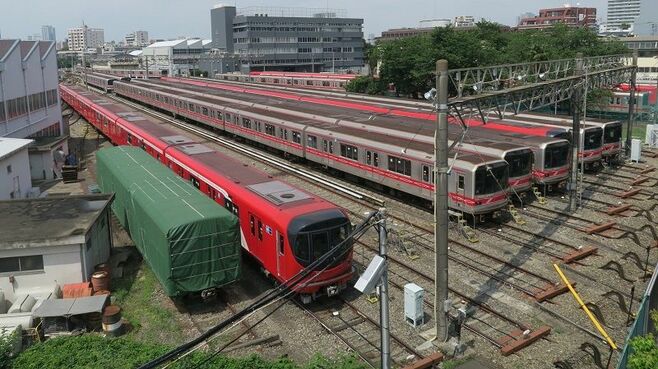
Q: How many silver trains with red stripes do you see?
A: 5